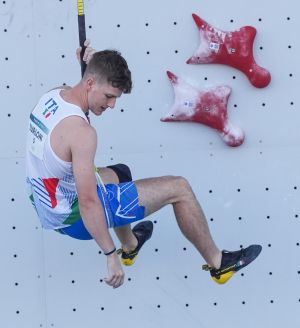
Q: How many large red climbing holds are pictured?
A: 2